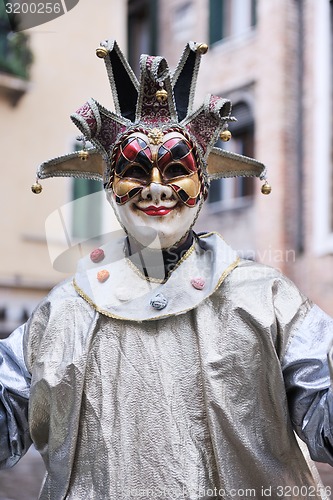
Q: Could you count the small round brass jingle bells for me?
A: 7